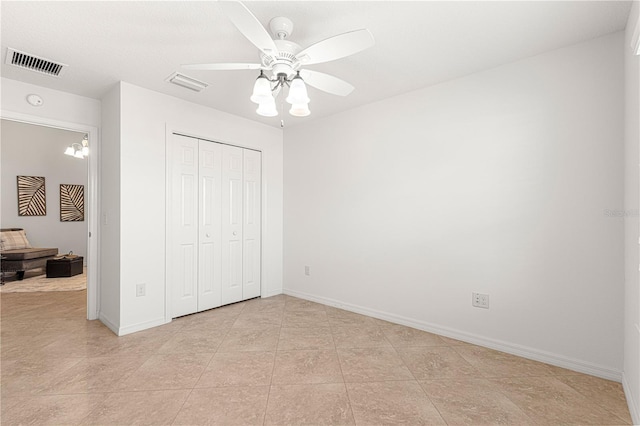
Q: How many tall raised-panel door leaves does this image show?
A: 4